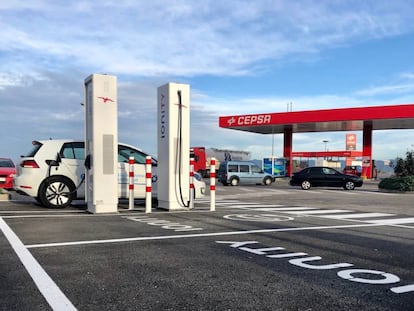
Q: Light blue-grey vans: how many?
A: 1